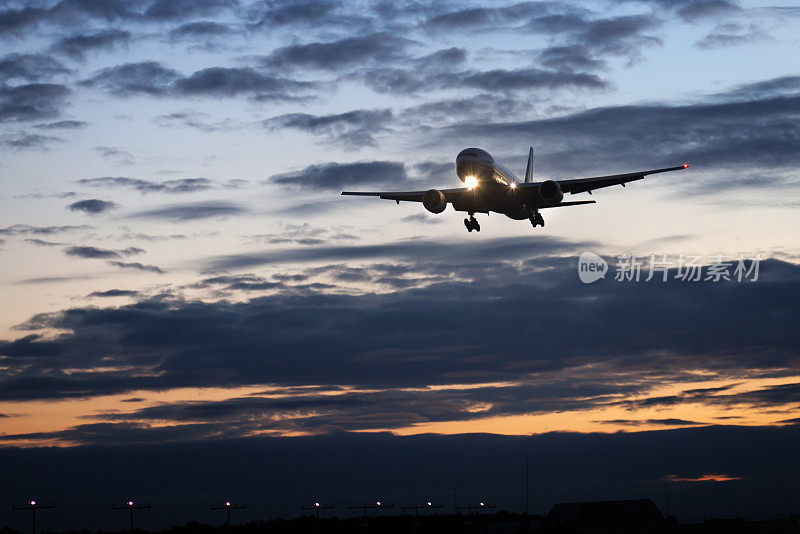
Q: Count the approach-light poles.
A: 7